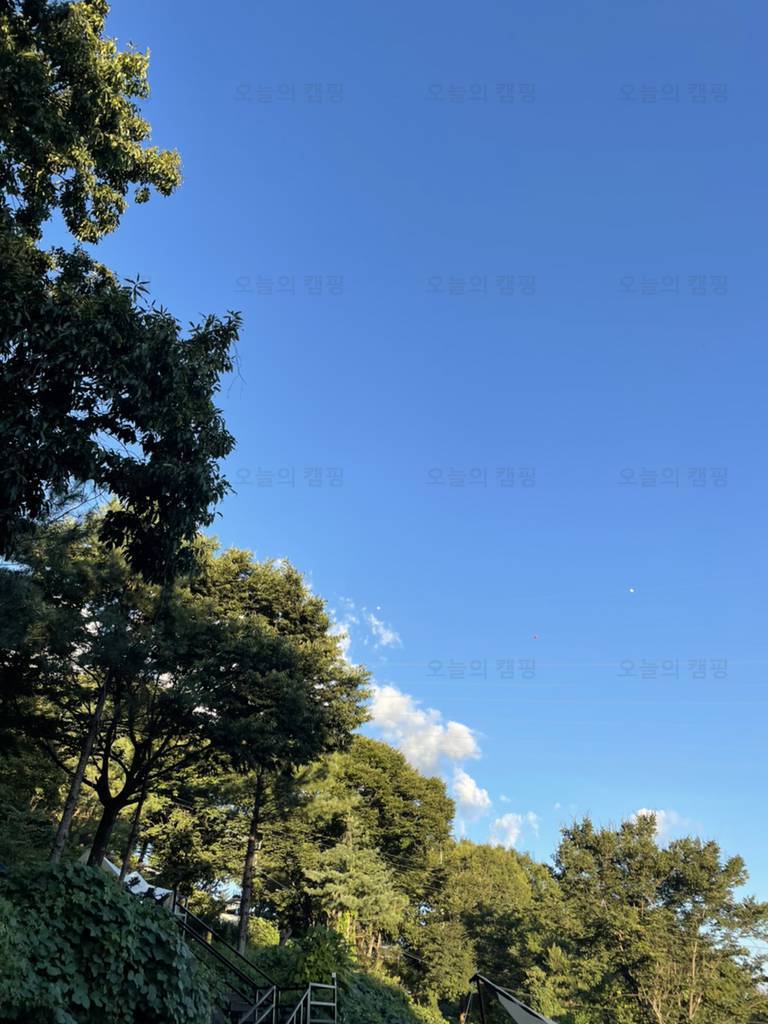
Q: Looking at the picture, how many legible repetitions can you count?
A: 11